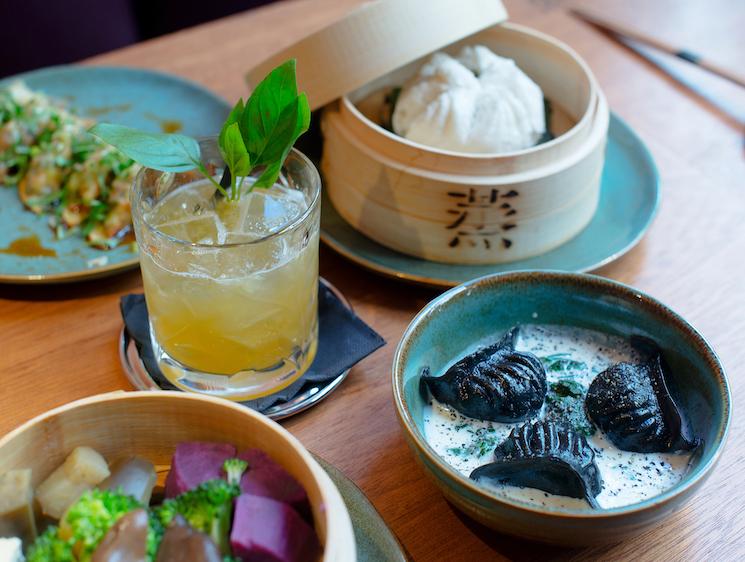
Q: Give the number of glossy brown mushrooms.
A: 2